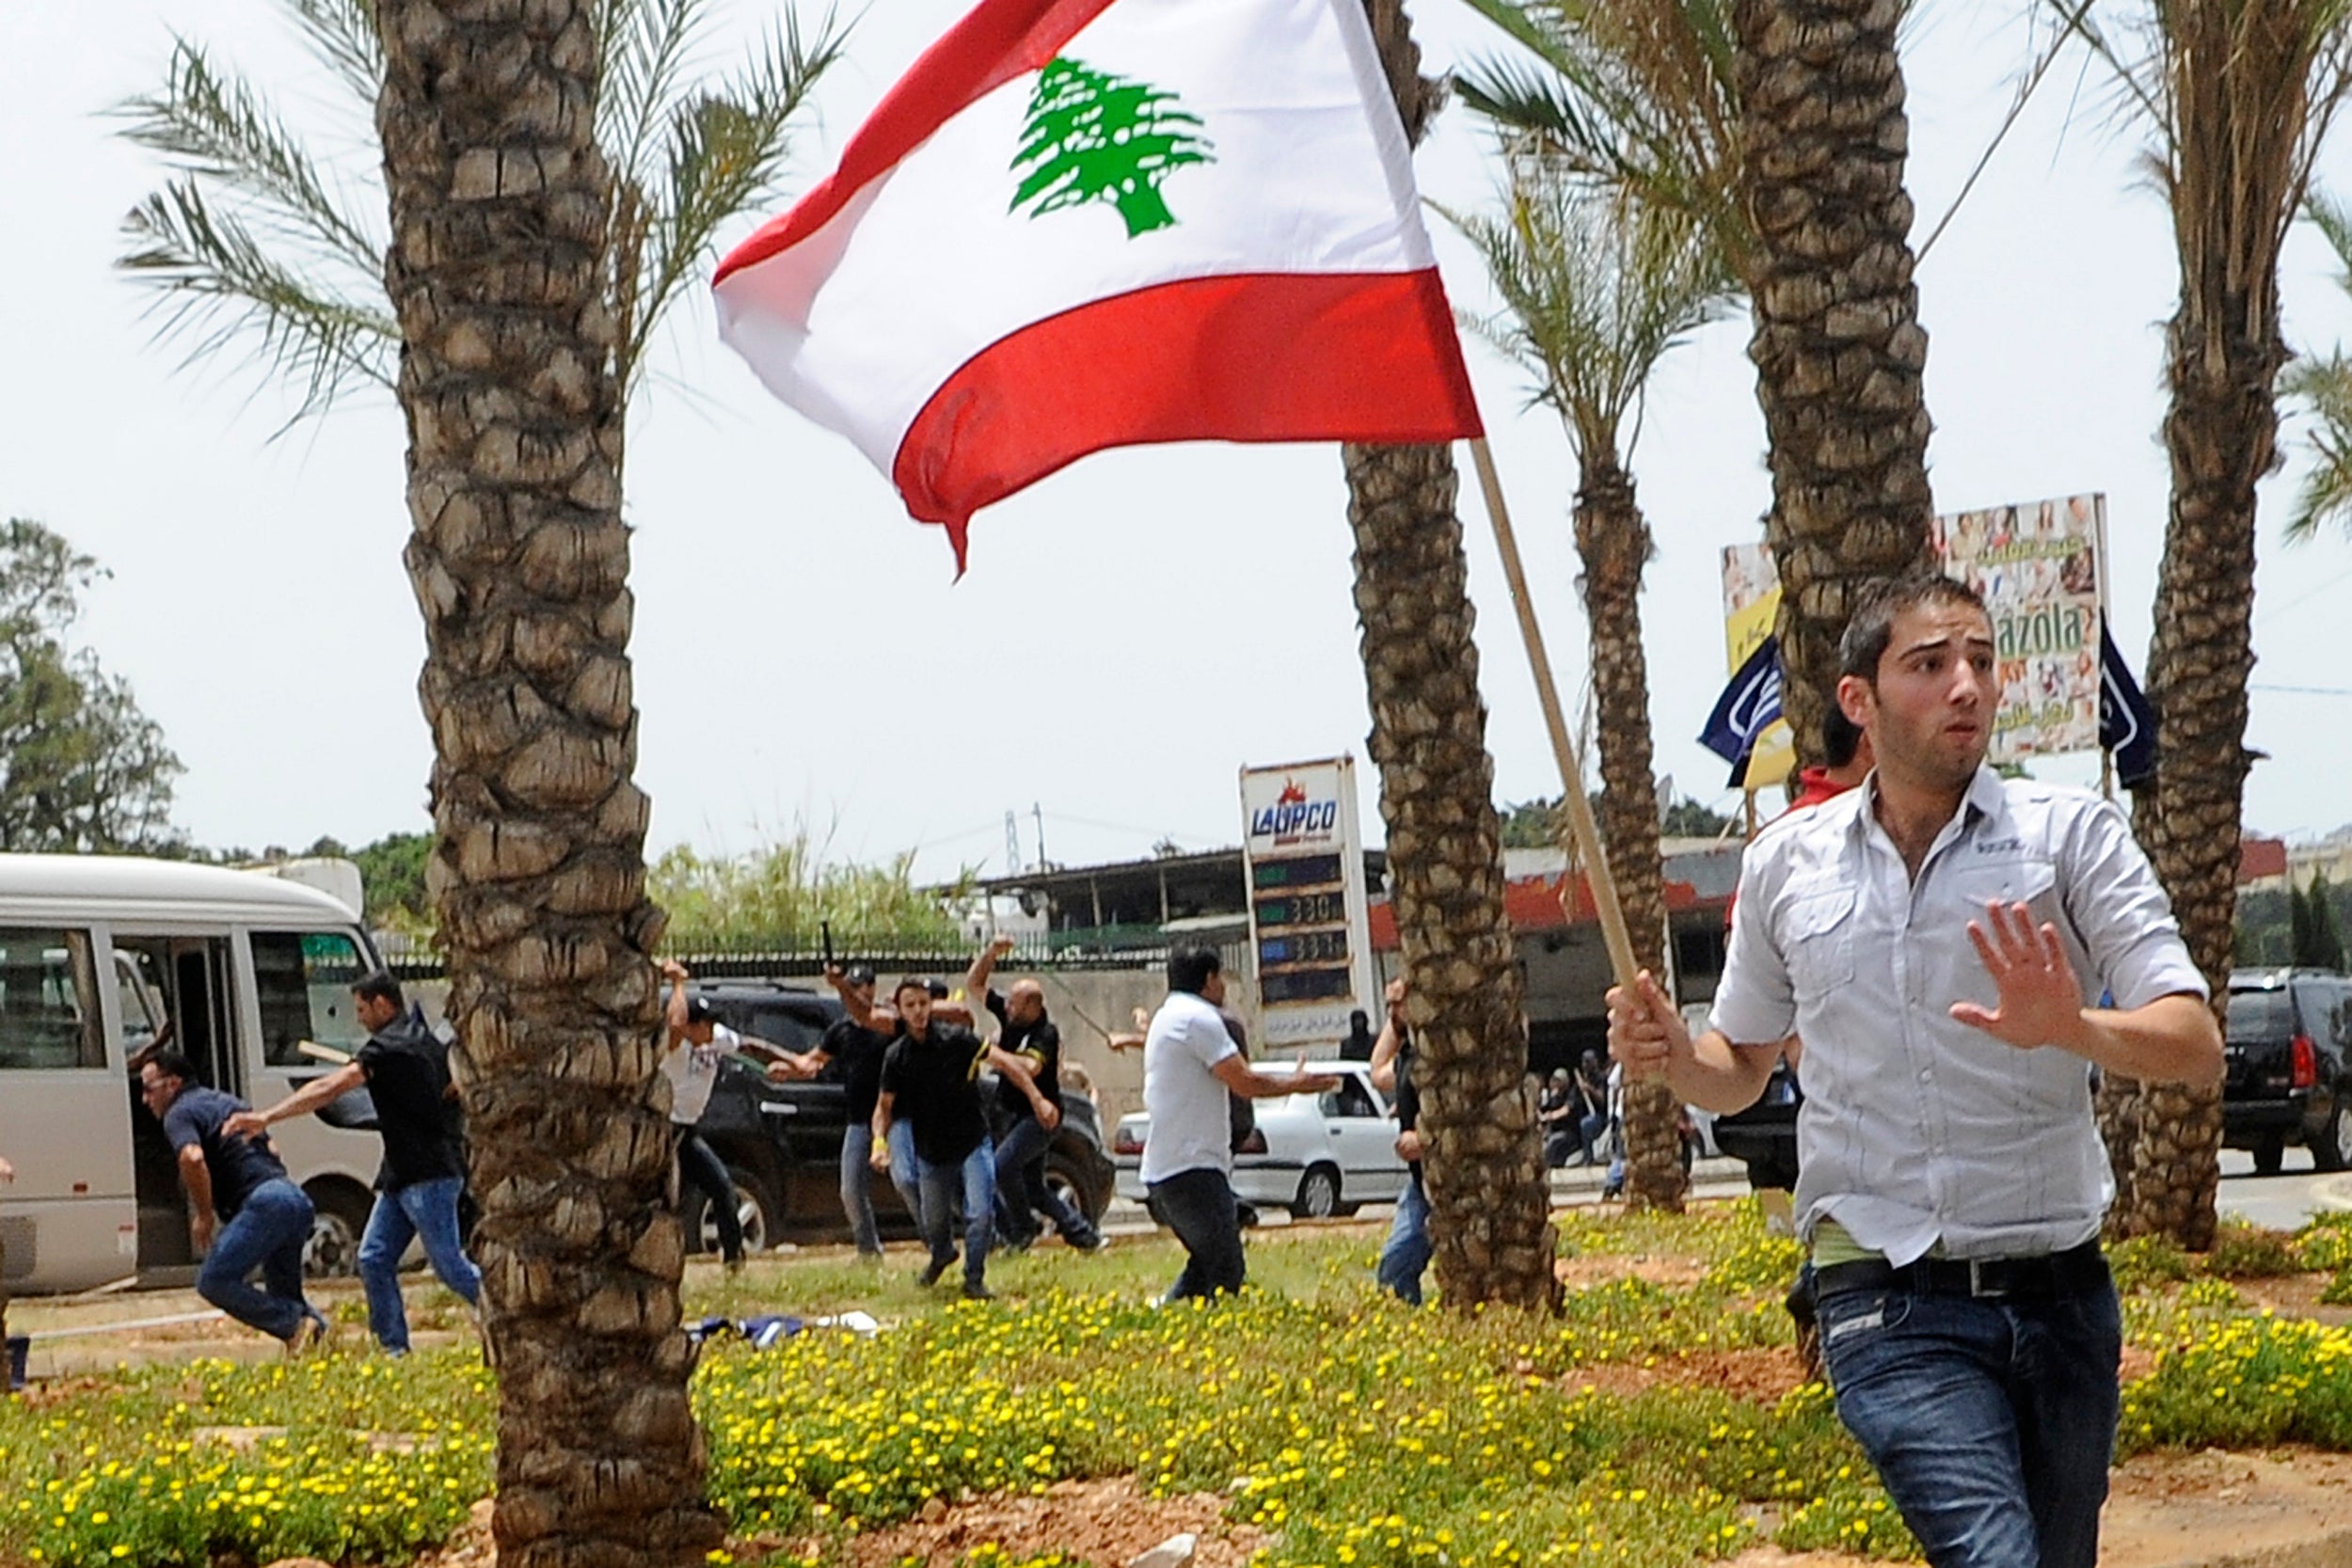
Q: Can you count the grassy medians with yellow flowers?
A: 1